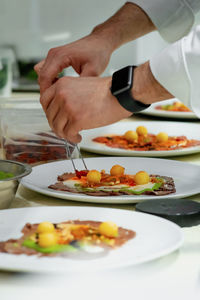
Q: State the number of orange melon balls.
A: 9